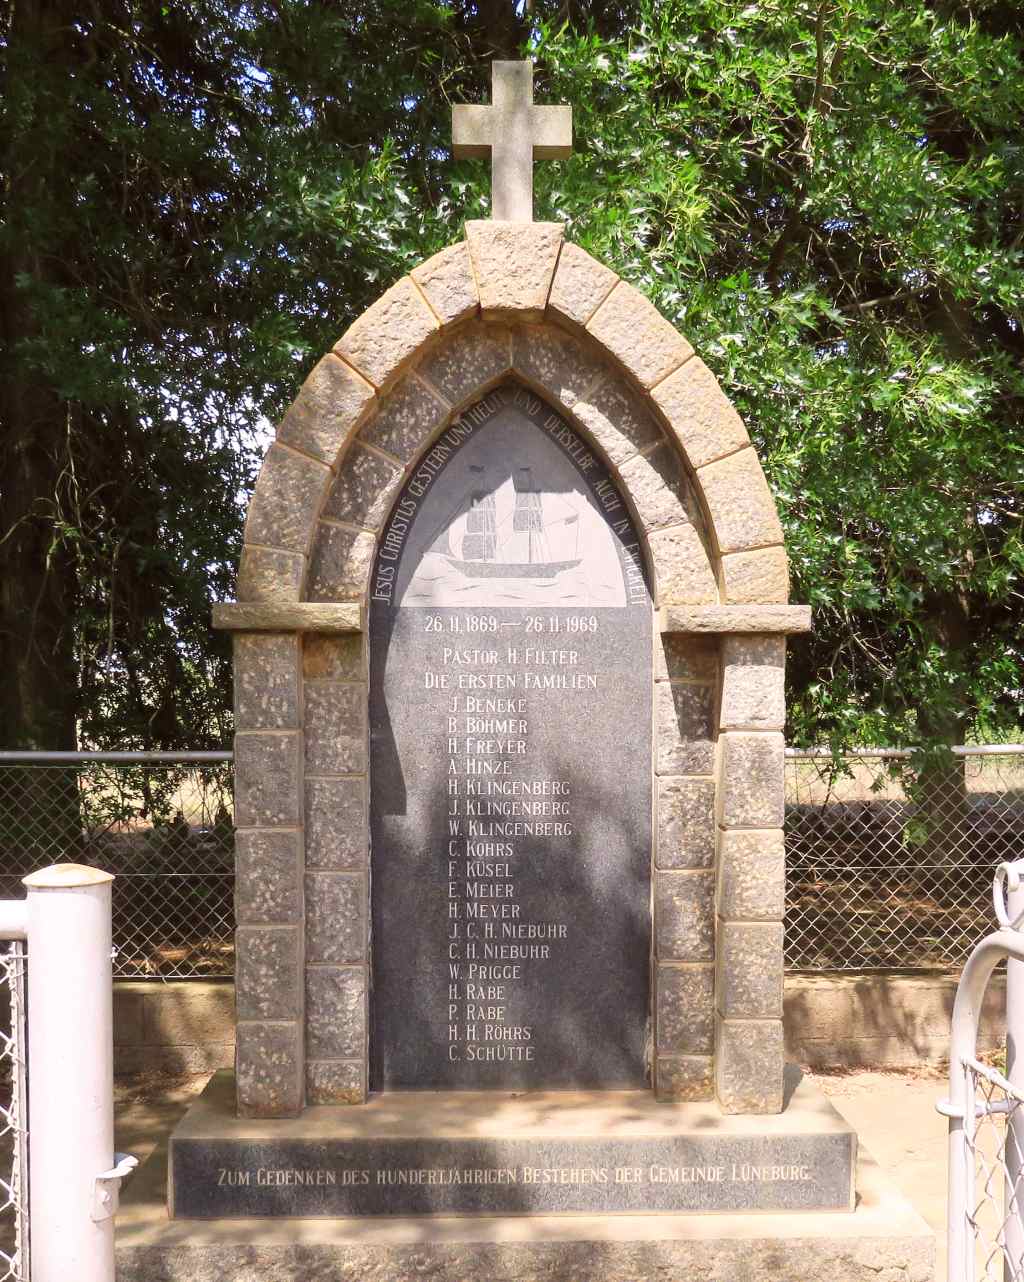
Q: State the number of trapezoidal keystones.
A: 1